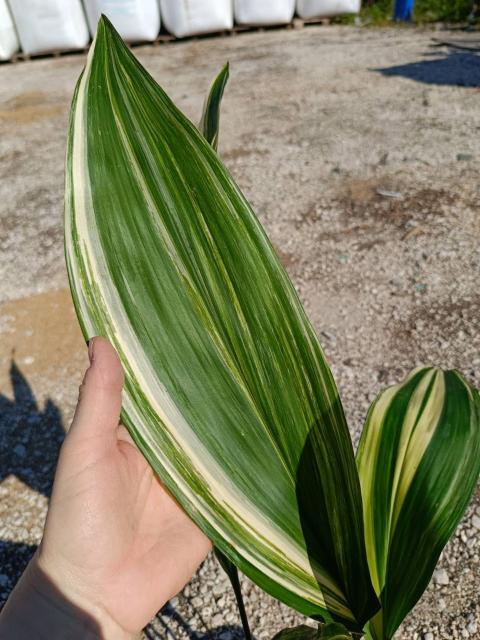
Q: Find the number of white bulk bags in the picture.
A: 6